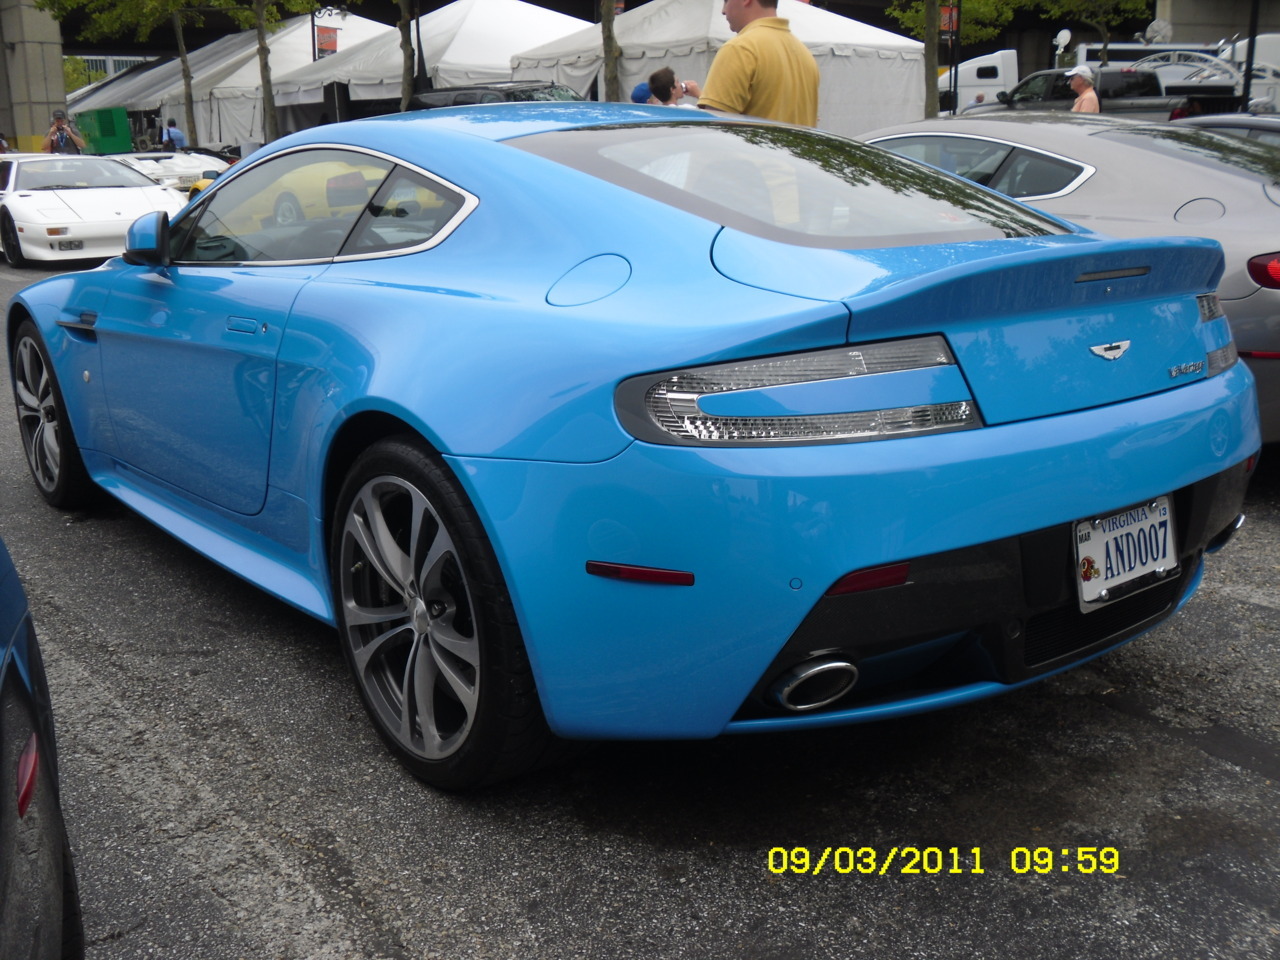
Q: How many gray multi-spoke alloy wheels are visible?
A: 2